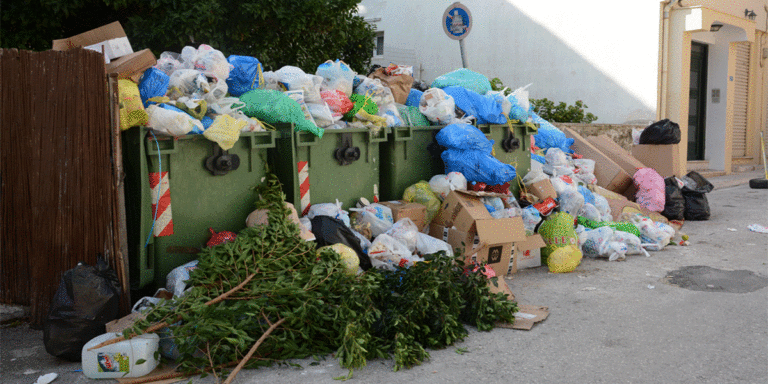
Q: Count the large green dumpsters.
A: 4